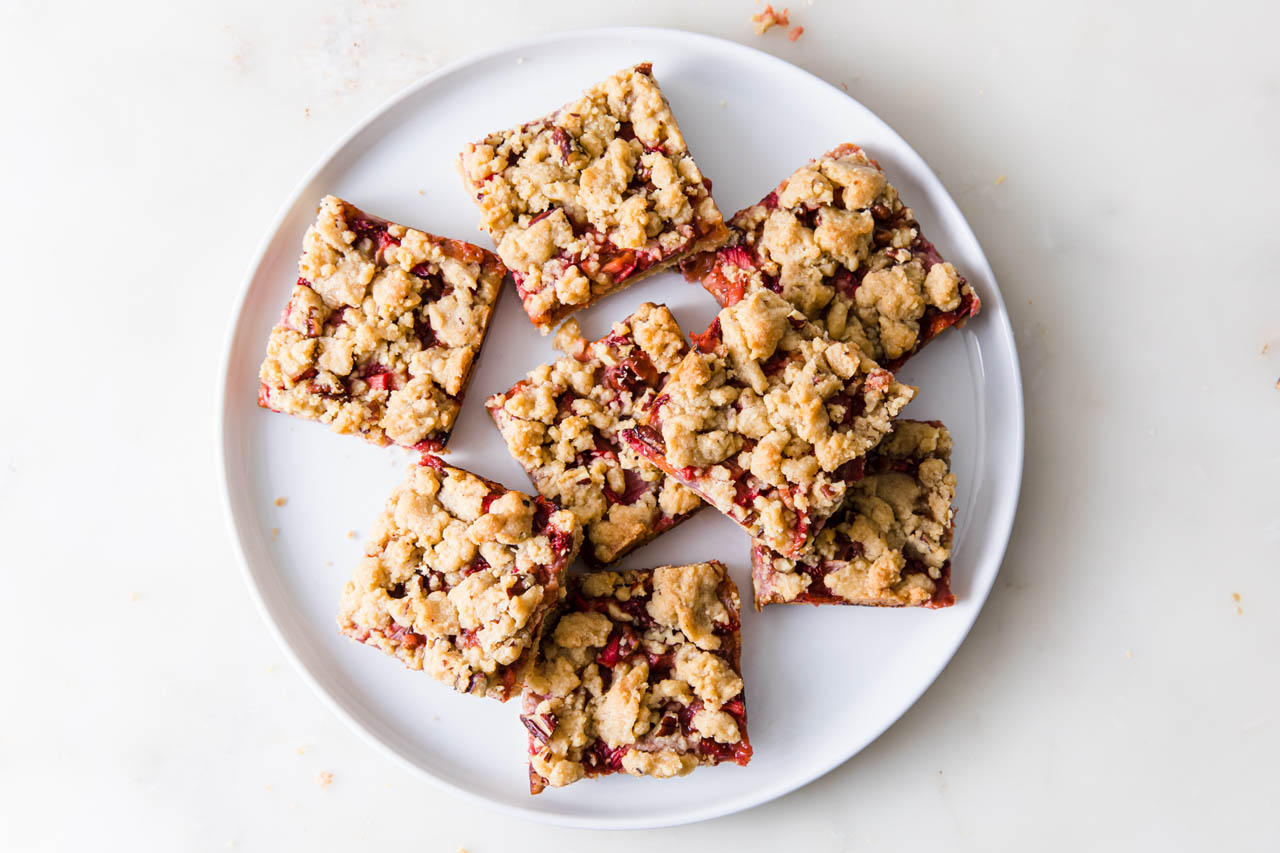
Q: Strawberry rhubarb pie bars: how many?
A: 8